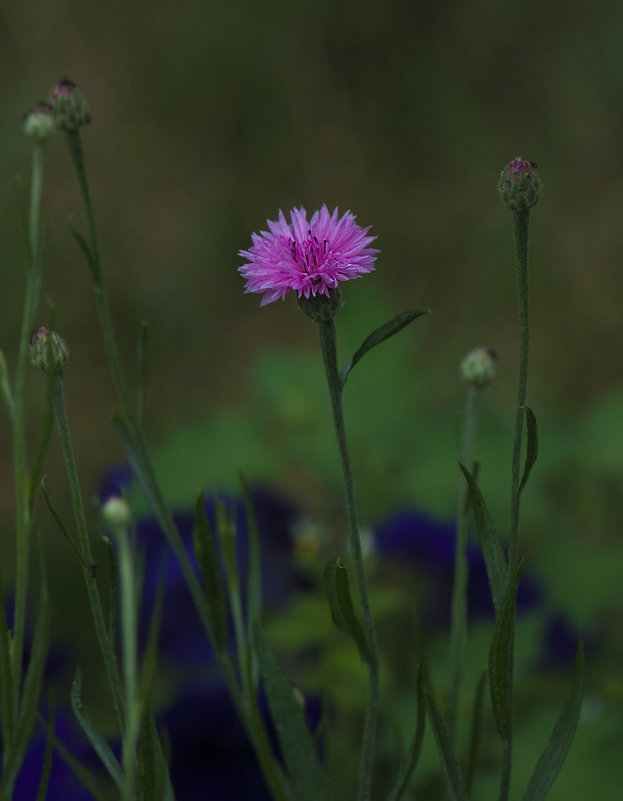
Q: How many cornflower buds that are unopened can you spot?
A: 6